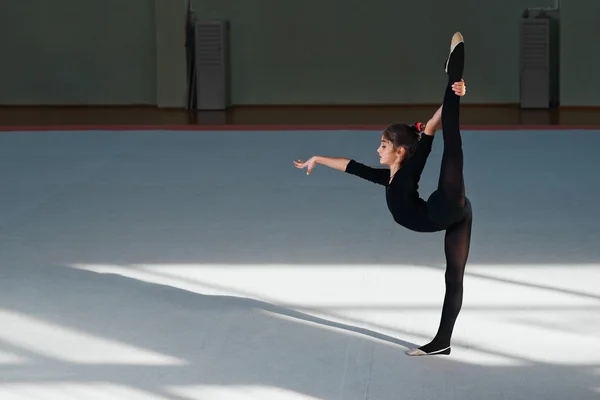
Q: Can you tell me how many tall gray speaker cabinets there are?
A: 2